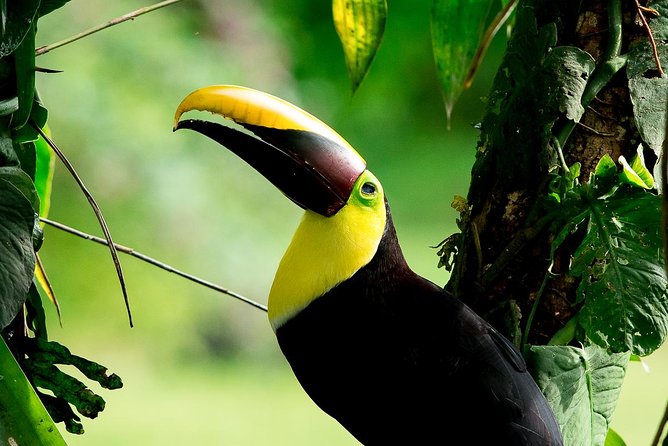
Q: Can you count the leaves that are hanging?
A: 2